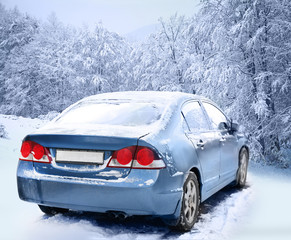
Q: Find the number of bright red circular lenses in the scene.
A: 4